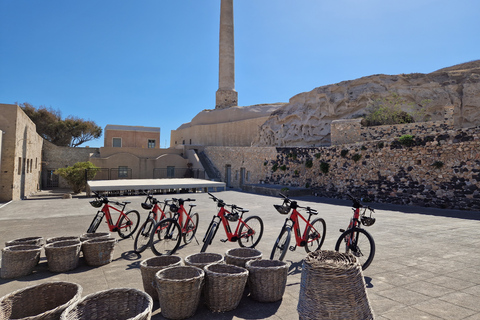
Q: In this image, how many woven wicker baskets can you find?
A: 15